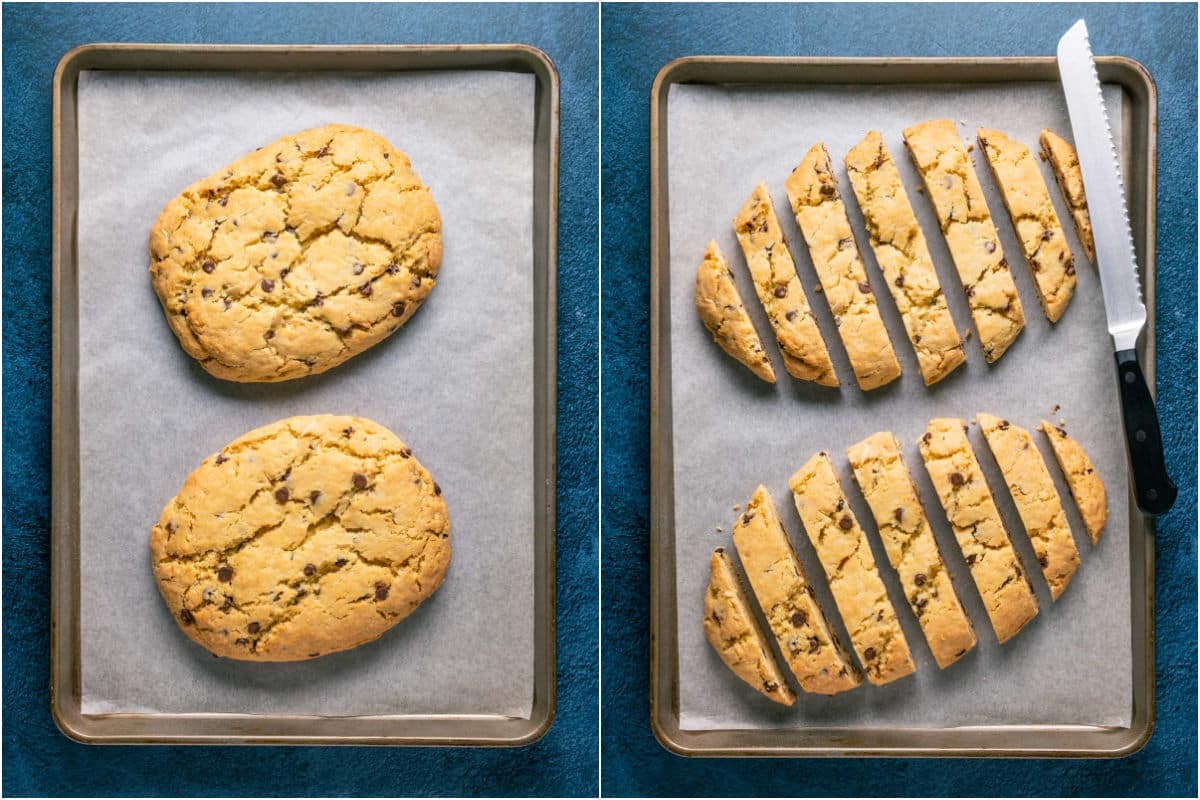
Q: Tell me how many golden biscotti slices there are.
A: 14